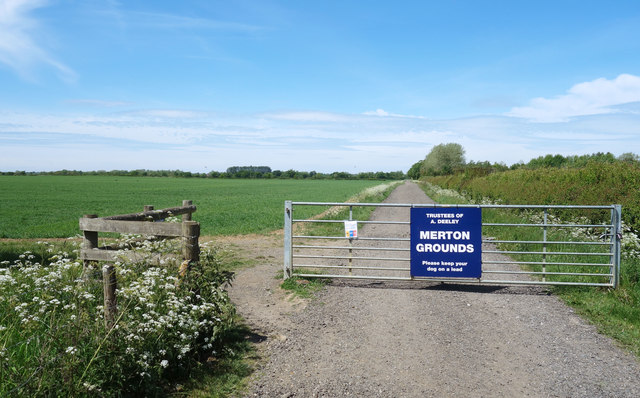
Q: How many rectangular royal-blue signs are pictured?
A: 1